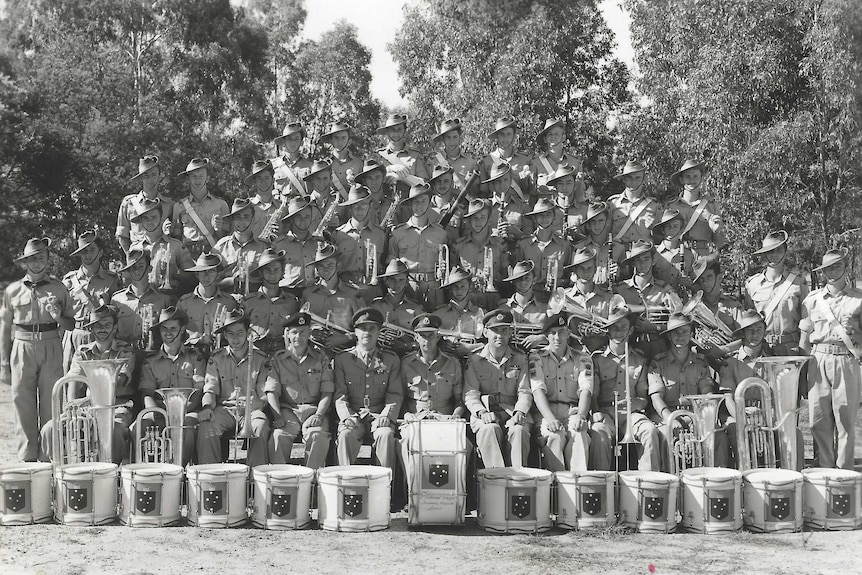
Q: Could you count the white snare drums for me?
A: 12